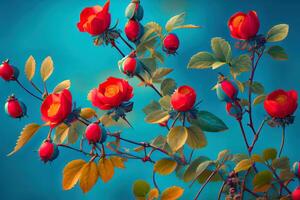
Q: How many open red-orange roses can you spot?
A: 6